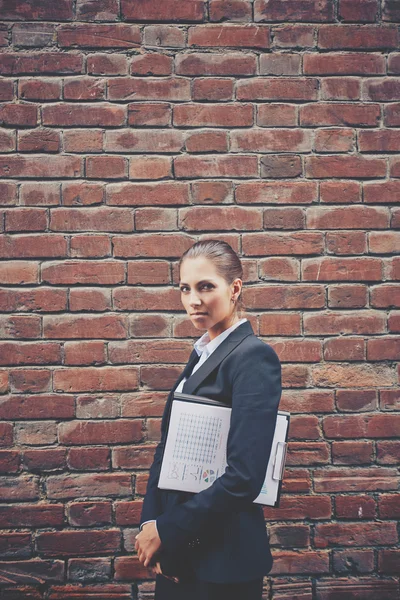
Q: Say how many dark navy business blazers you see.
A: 1